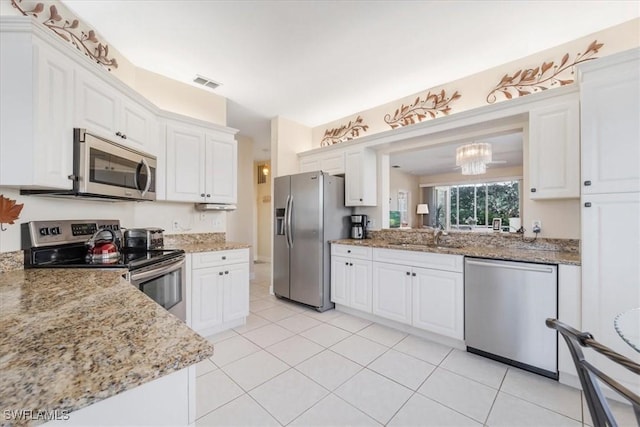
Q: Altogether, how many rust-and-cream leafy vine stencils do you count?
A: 4